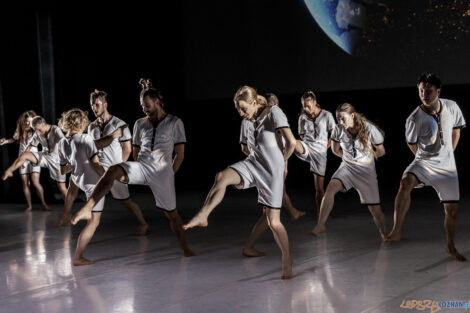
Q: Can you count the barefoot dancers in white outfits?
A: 10